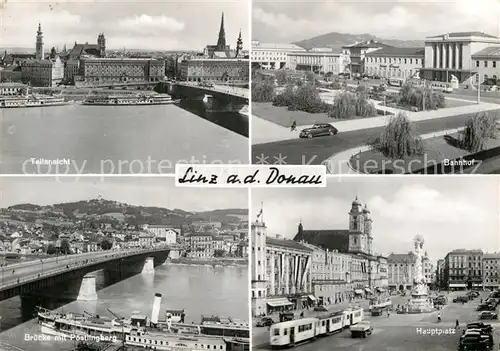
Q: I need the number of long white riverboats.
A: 3